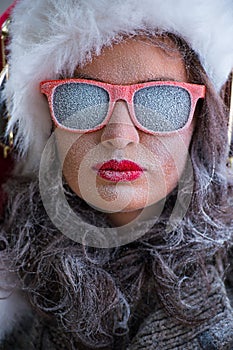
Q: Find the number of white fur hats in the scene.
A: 1